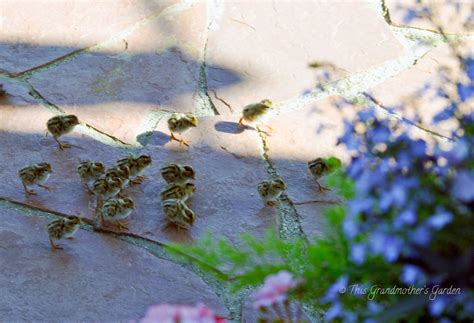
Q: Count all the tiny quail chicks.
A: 15